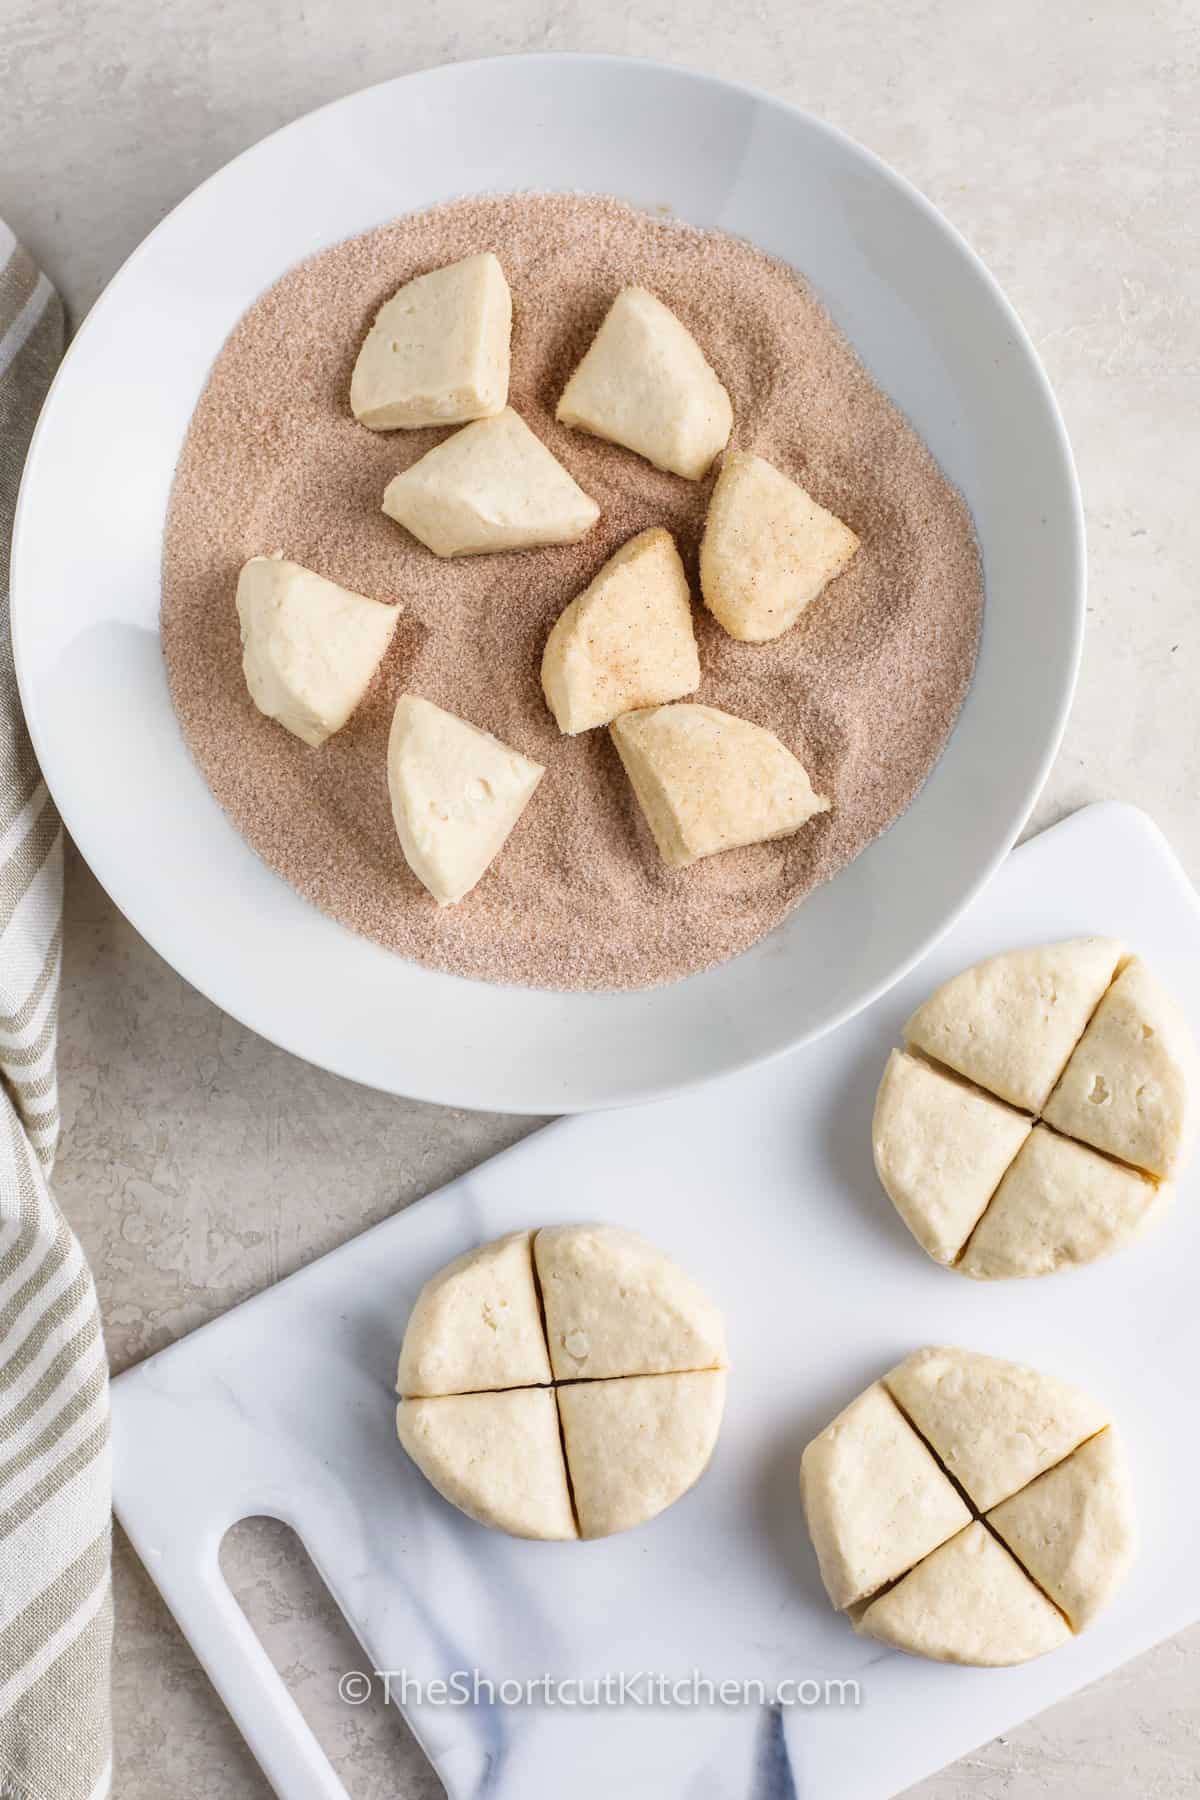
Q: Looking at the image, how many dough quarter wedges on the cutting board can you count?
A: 12